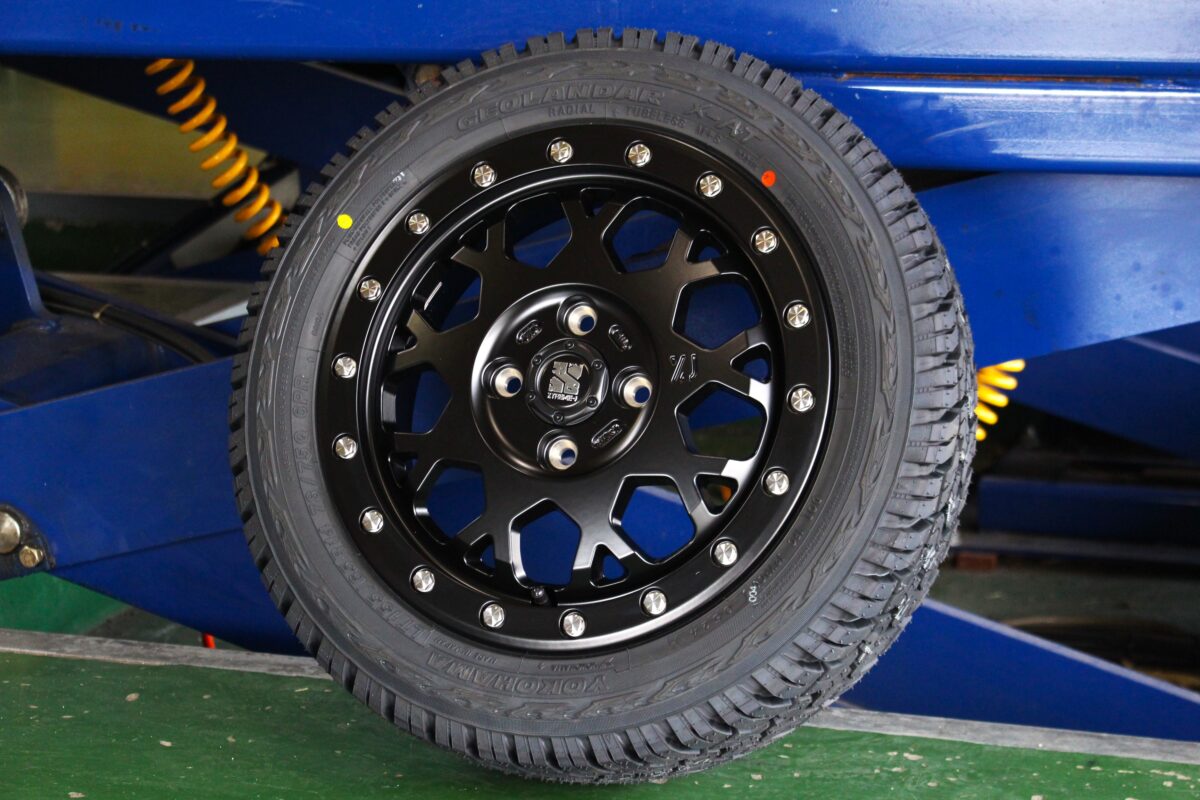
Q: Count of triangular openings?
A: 9